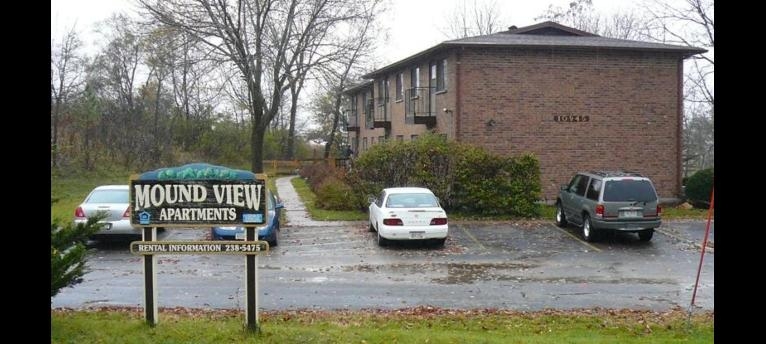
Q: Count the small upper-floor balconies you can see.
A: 3